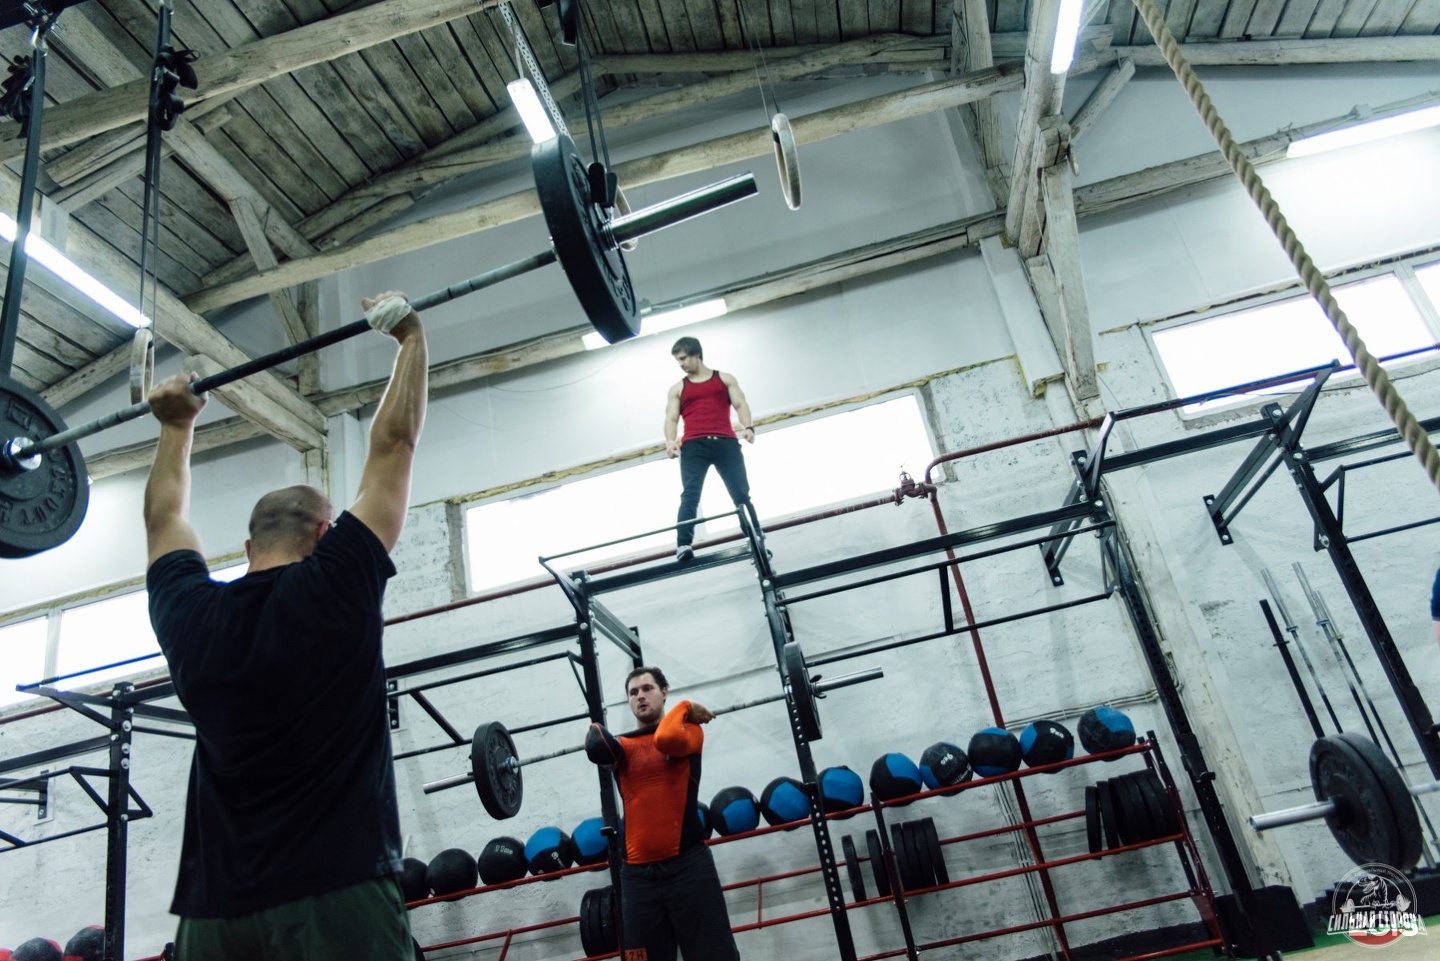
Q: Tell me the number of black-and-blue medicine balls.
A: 11